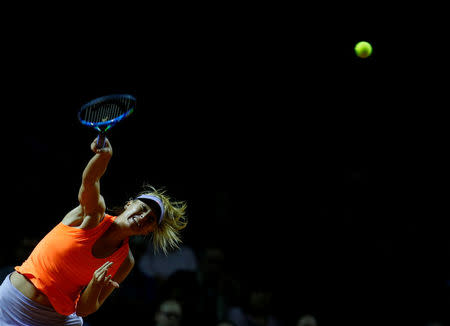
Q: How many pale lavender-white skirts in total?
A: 1